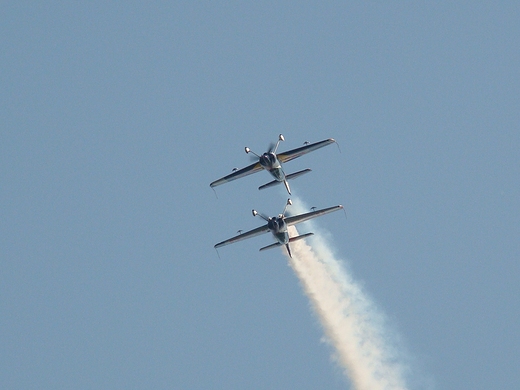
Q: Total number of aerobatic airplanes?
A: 2